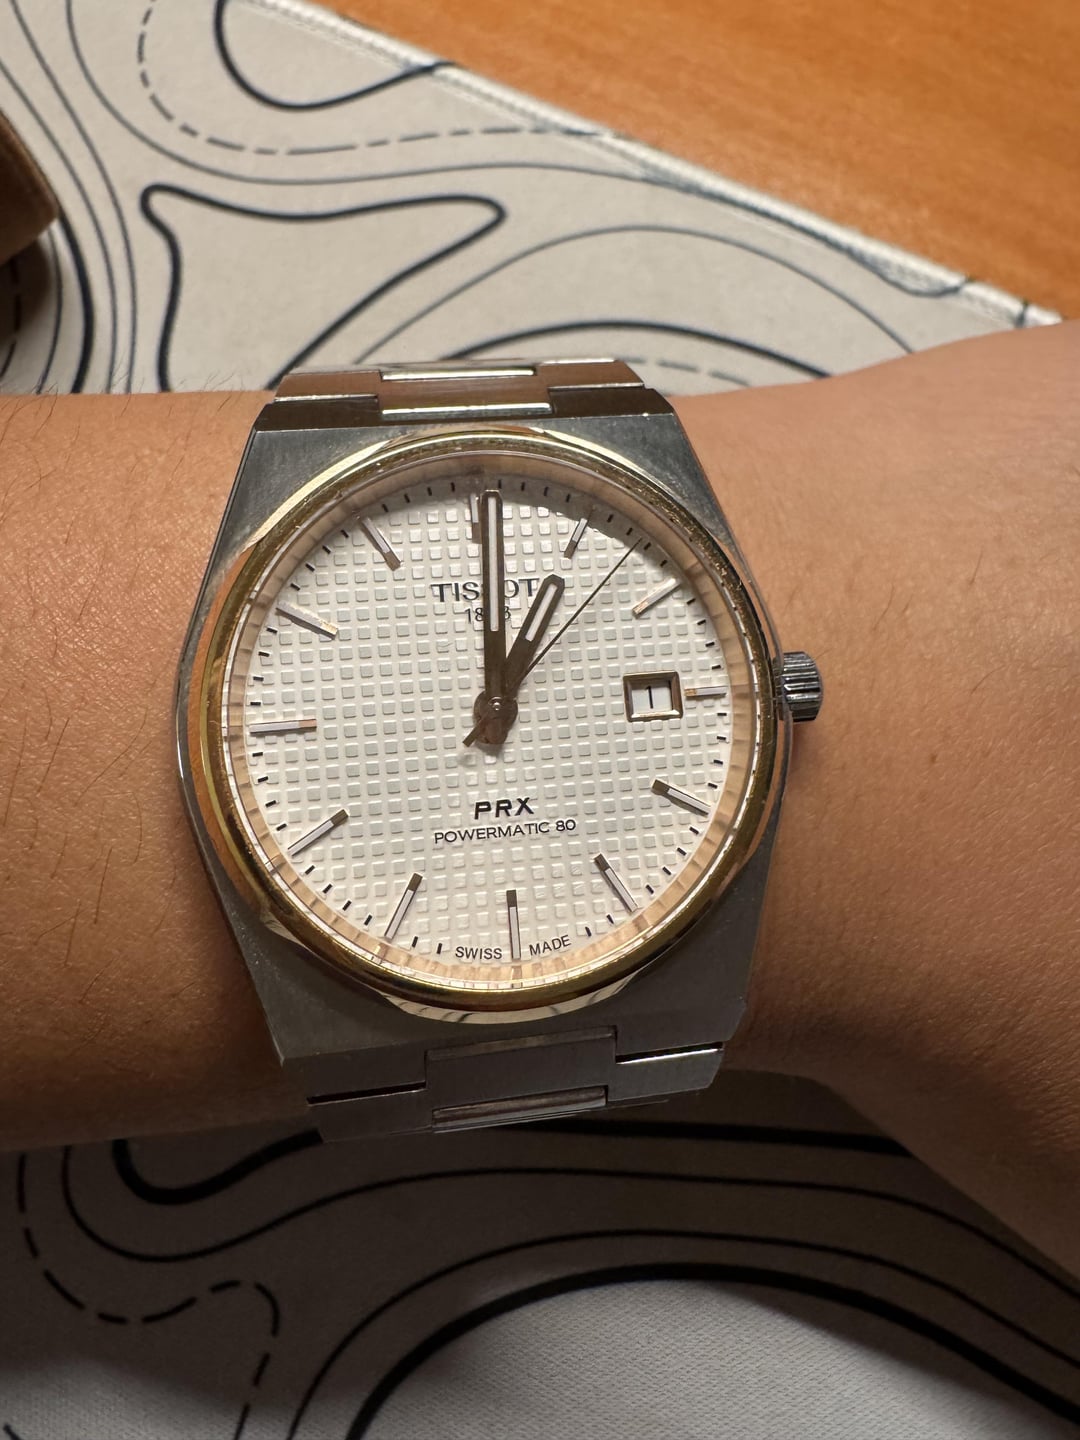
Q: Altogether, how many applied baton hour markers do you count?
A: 12